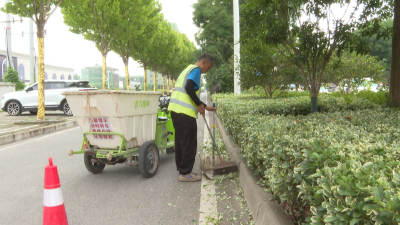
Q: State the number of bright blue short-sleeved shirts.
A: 1